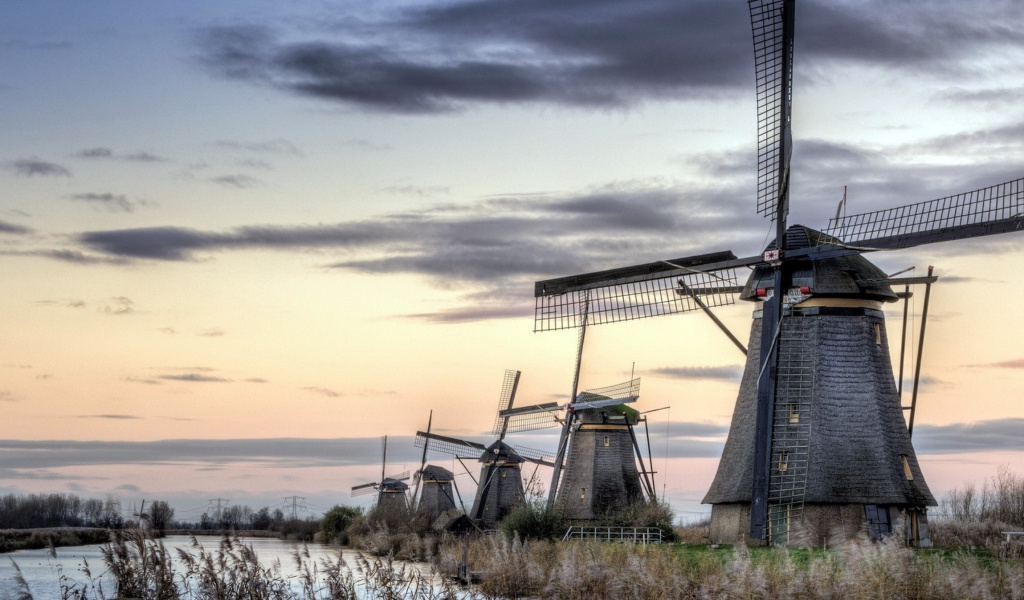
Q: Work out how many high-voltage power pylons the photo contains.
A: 2